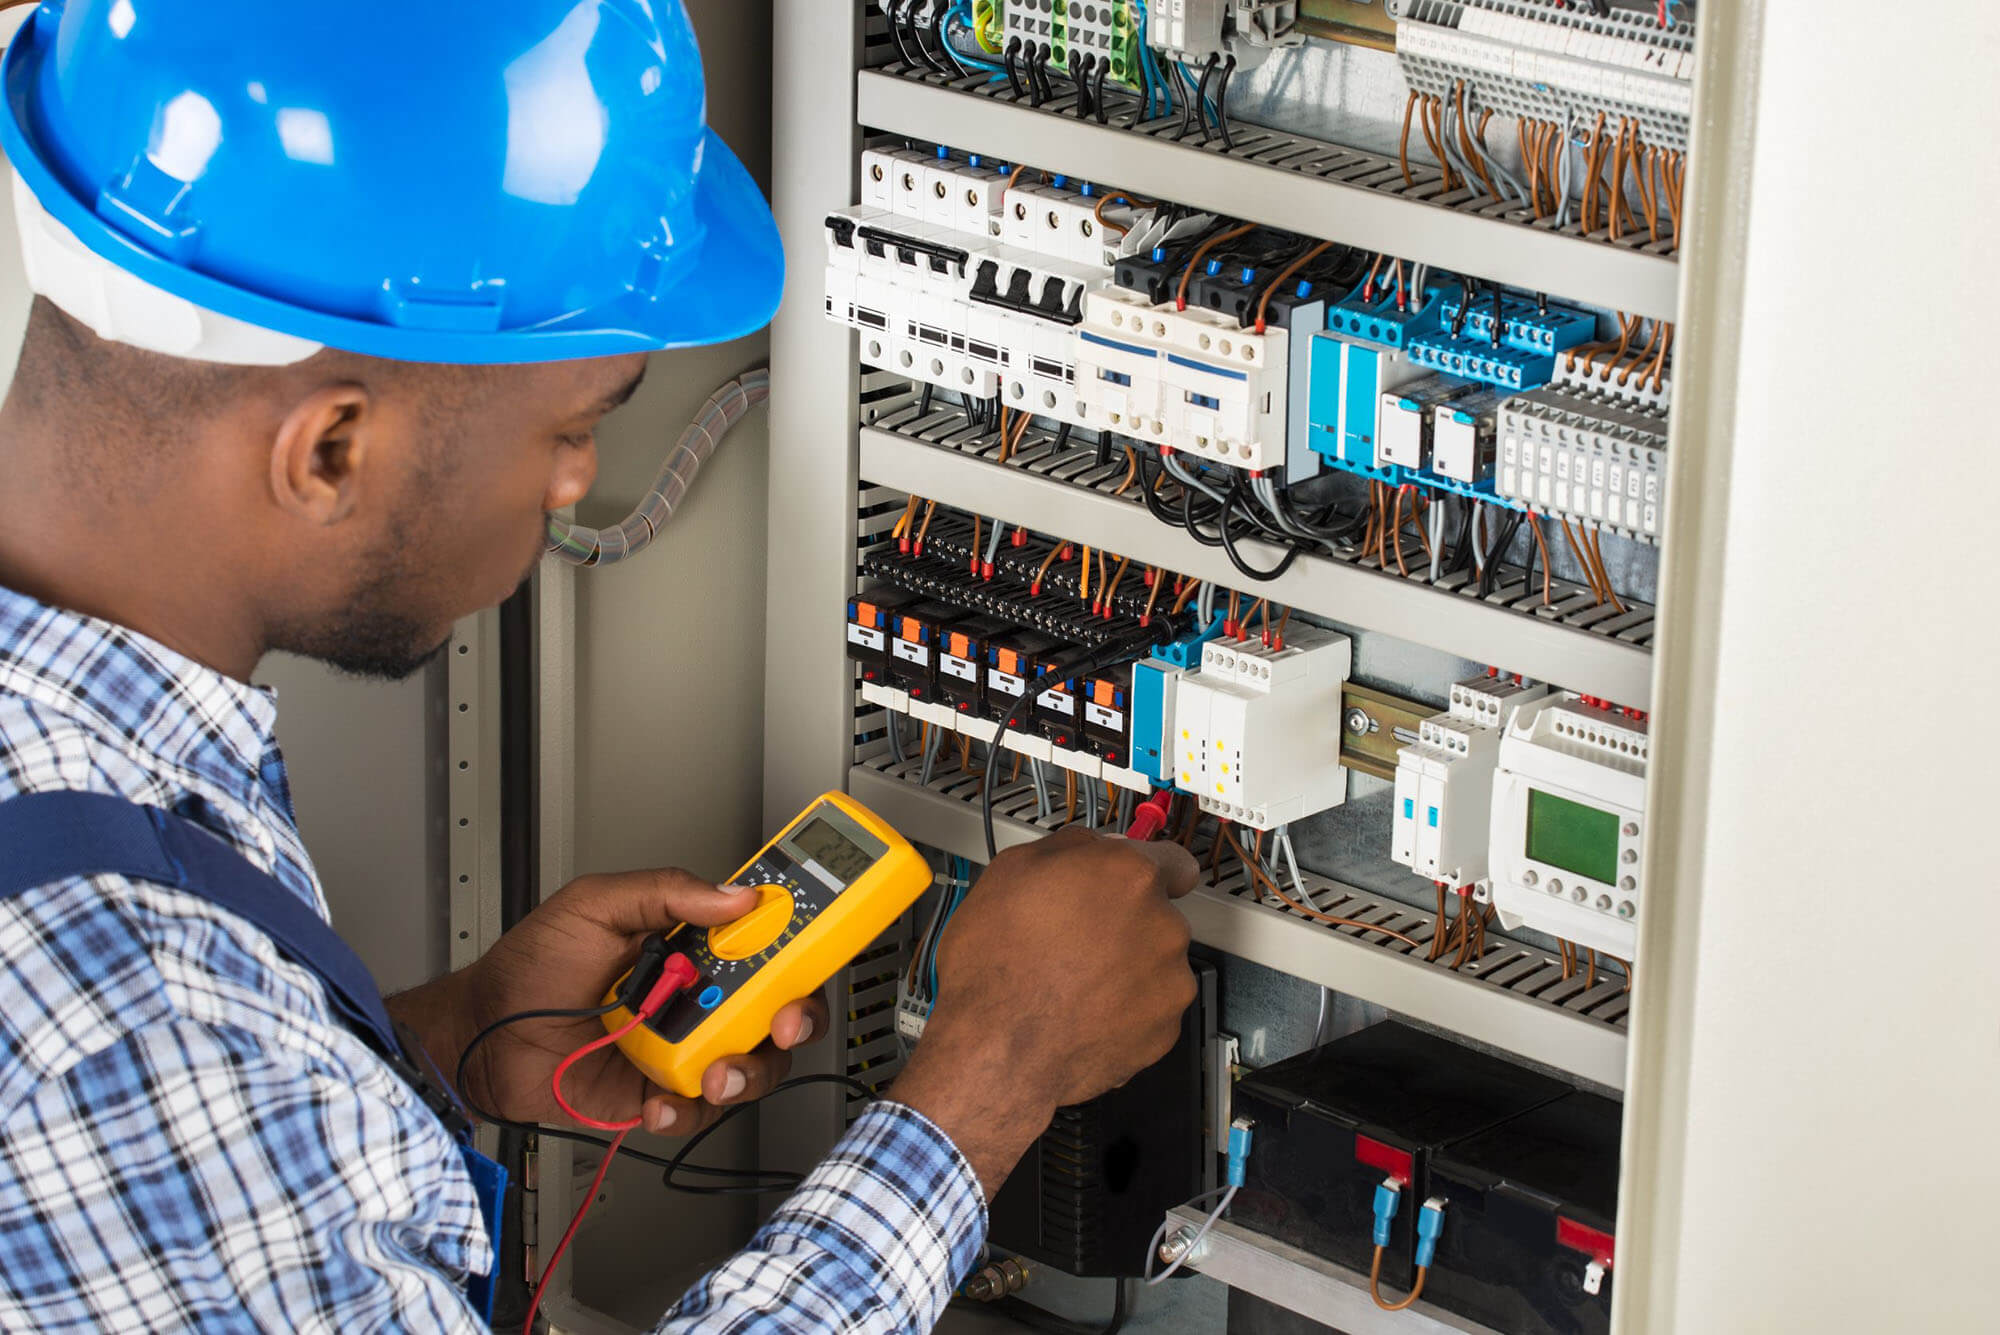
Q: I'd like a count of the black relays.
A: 6